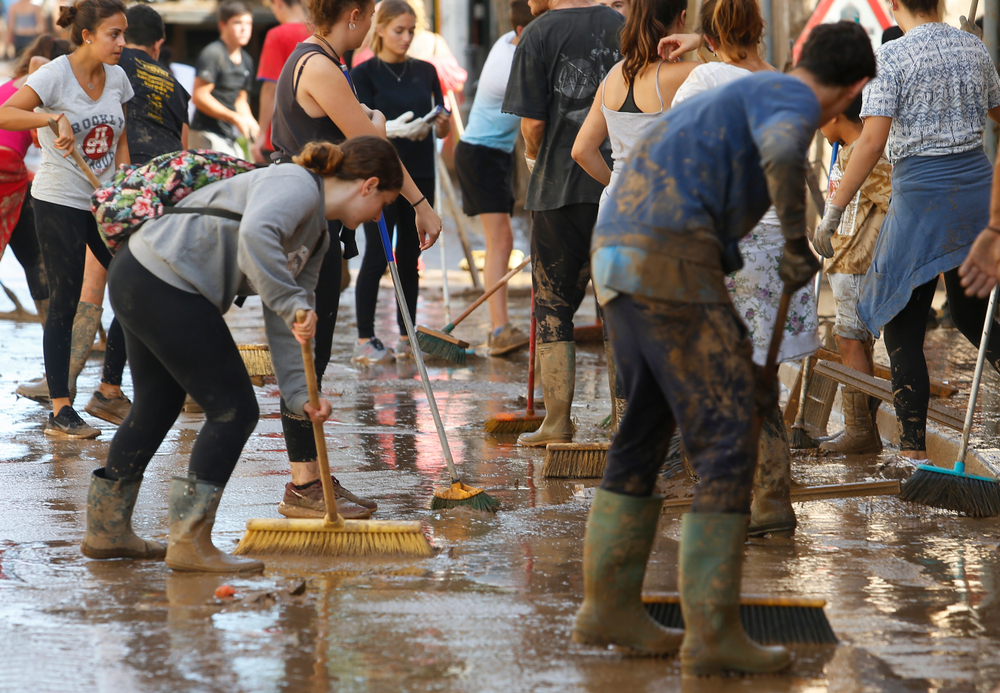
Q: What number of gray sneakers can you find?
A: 2